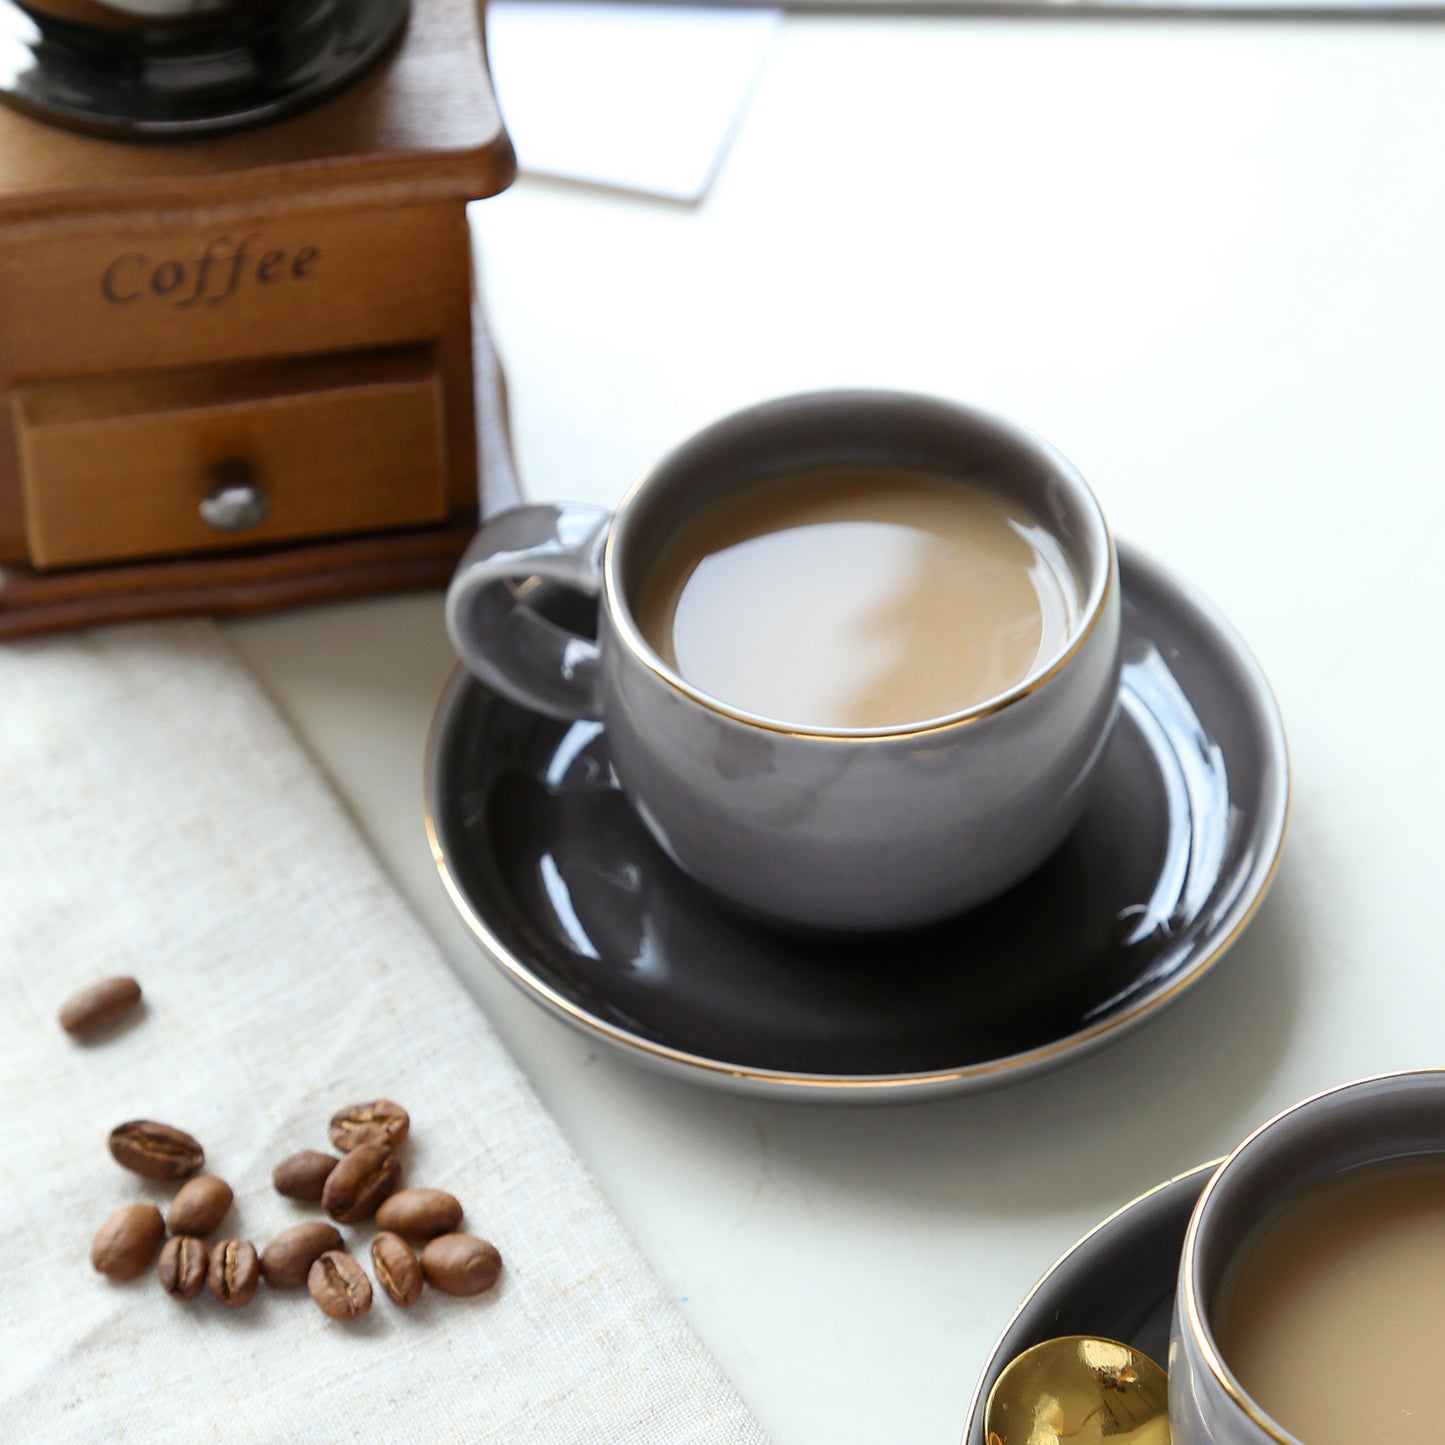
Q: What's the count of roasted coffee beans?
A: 14